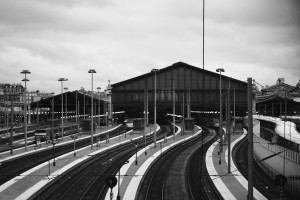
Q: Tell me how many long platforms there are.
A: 4